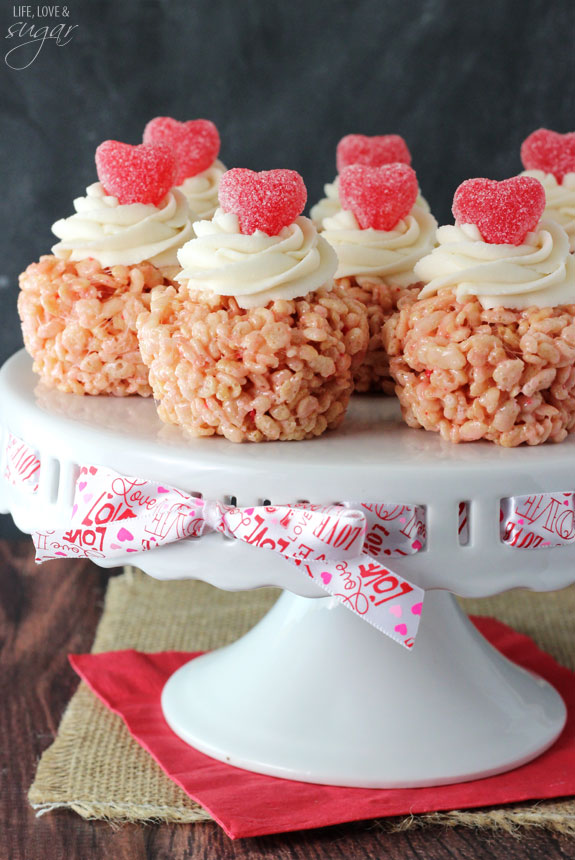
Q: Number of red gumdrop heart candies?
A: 7